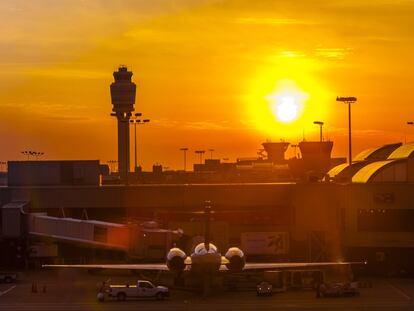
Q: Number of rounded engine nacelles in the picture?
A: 2